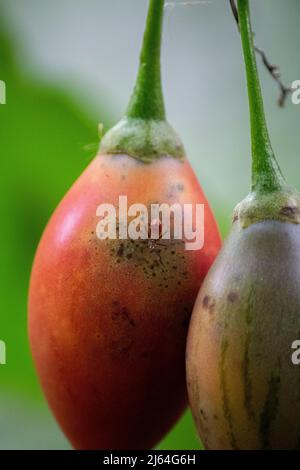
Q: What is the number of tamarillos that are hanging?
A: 2